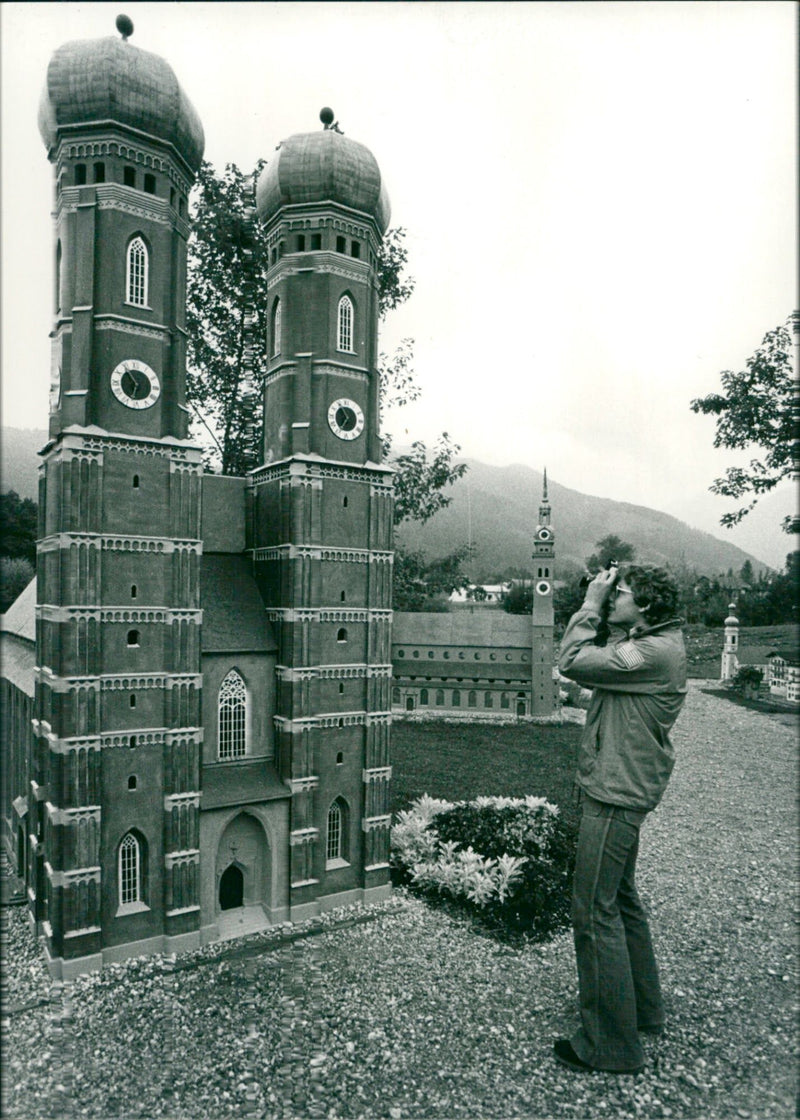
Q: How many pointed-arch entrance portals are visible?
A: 1